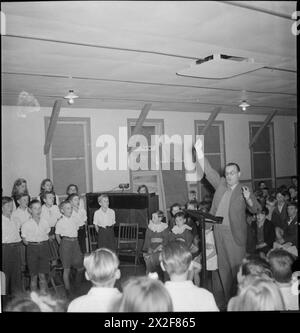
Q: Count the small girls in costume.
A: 2